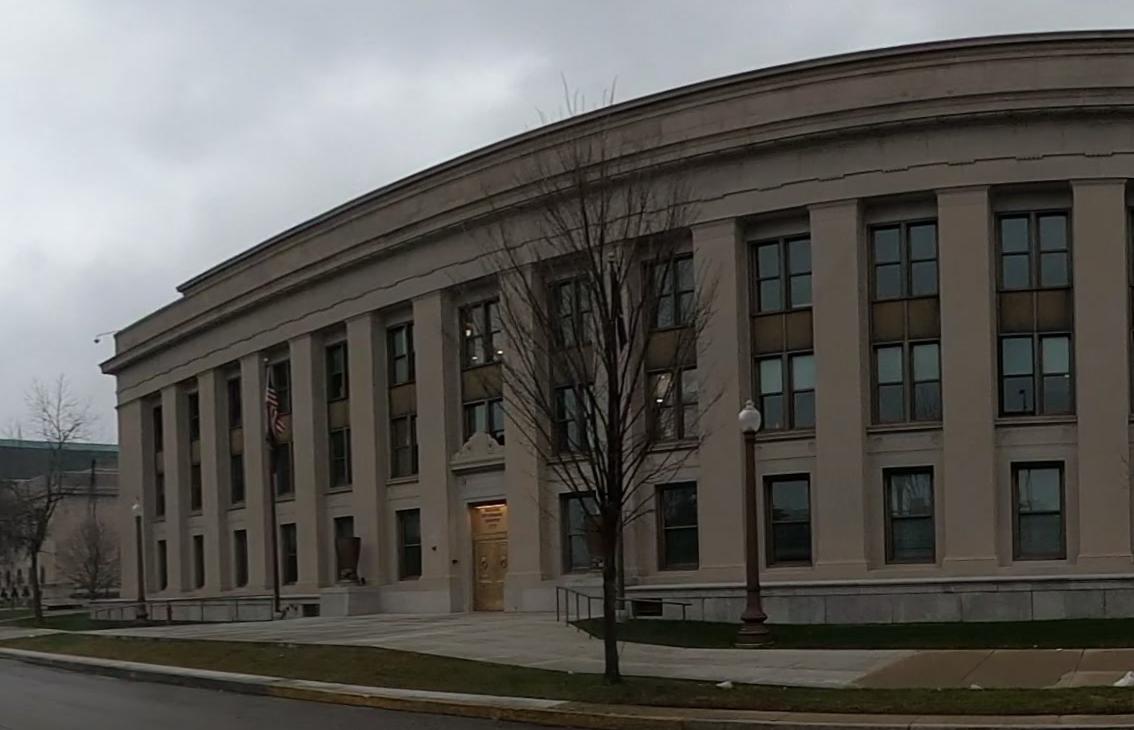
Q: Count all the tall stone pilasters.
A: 13